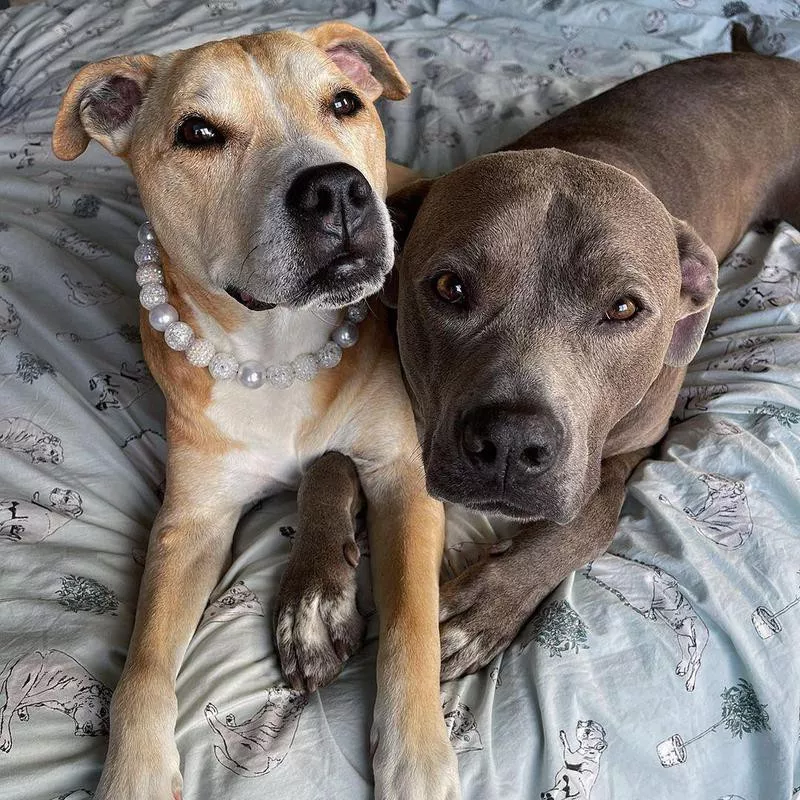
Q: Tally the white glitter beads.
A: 10